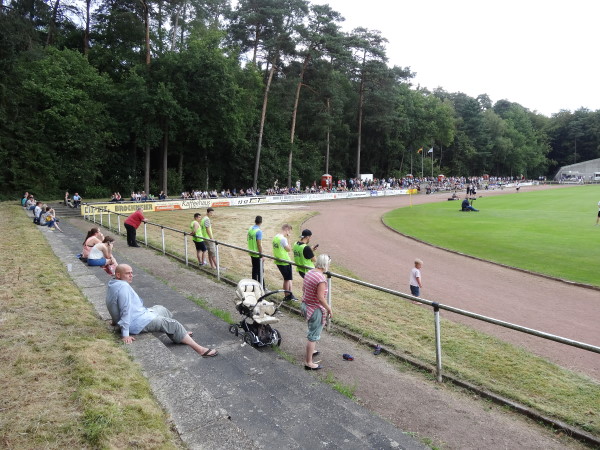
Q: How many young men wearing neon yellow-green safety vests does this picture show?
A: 5